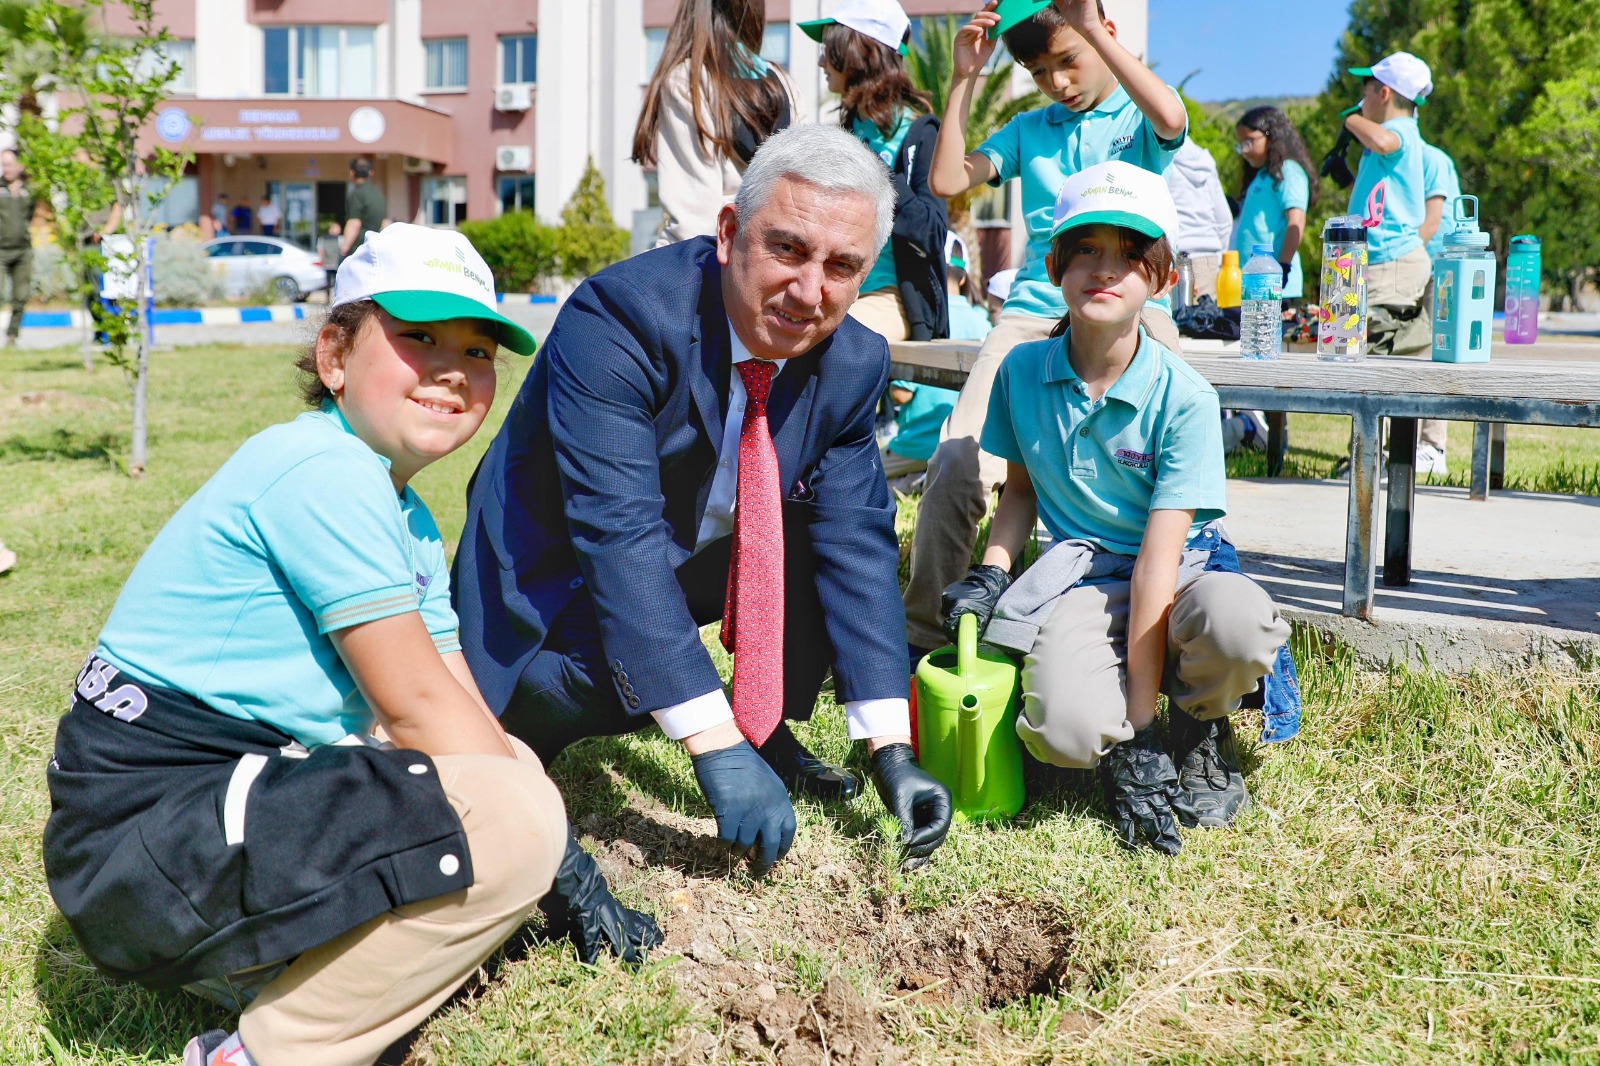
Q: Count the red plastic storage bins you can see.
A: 0